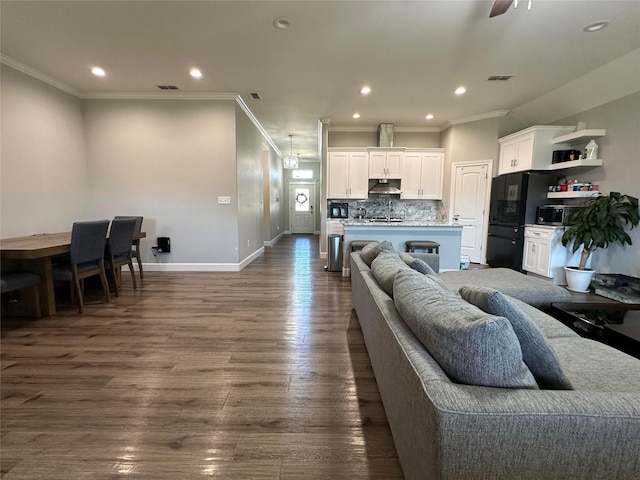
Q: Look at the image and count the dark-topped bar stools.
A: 2